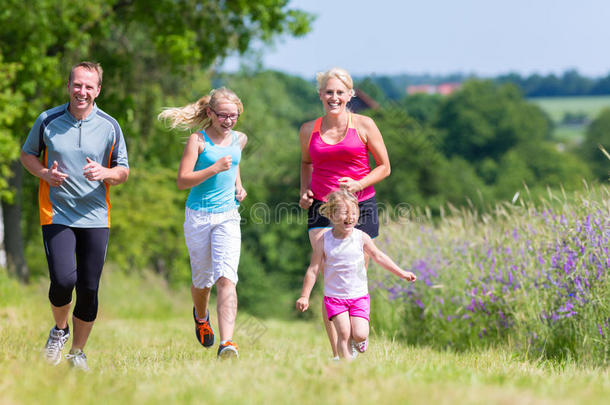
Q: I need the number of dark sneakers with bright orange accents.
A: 2